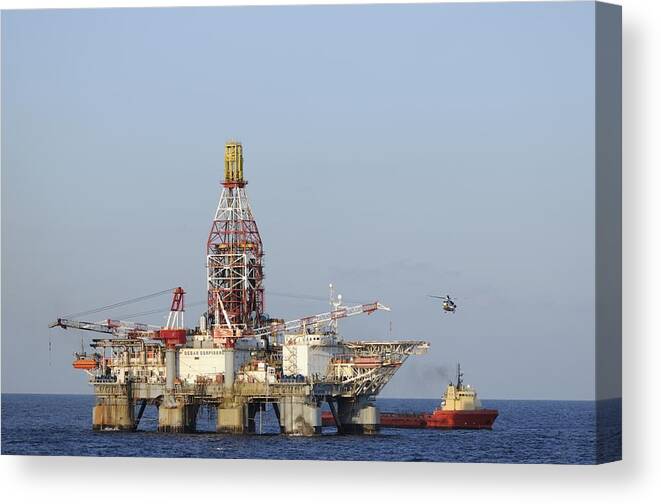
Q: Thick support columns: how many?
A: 5